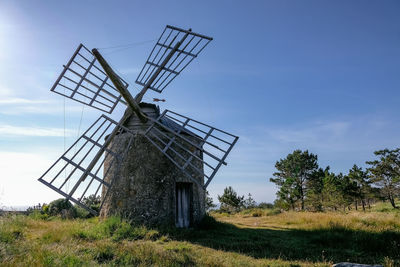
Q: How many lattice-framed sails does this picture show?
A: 4